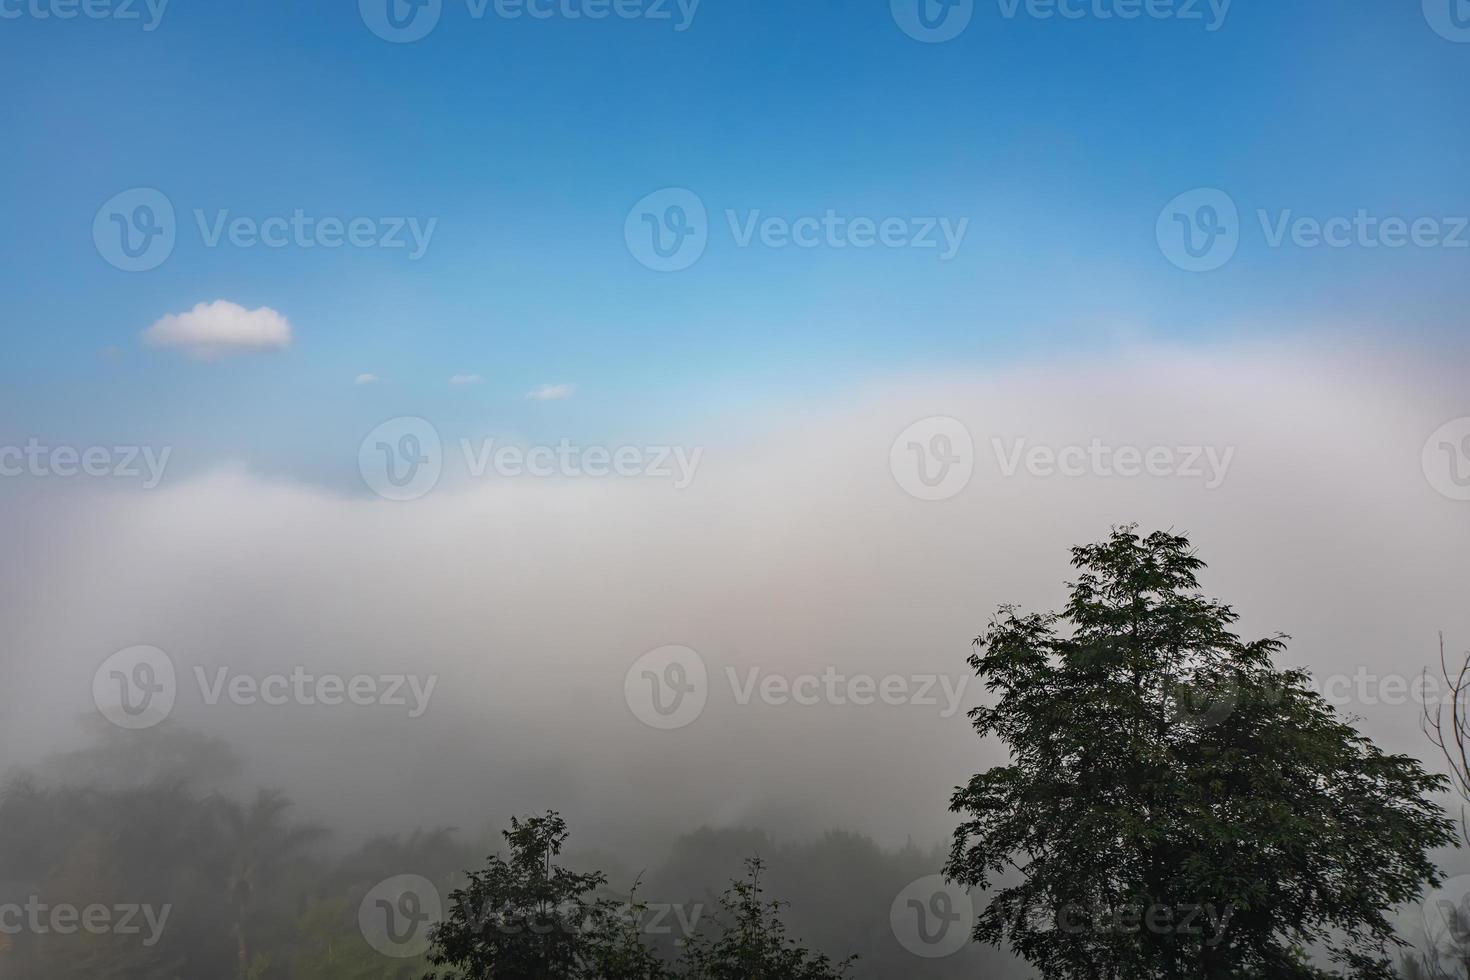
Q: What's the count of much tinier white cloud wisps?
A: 3